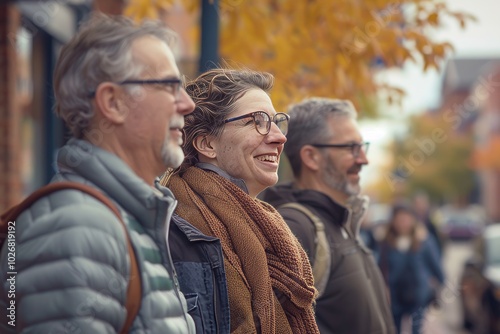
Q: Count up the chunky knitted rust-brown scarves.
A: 1